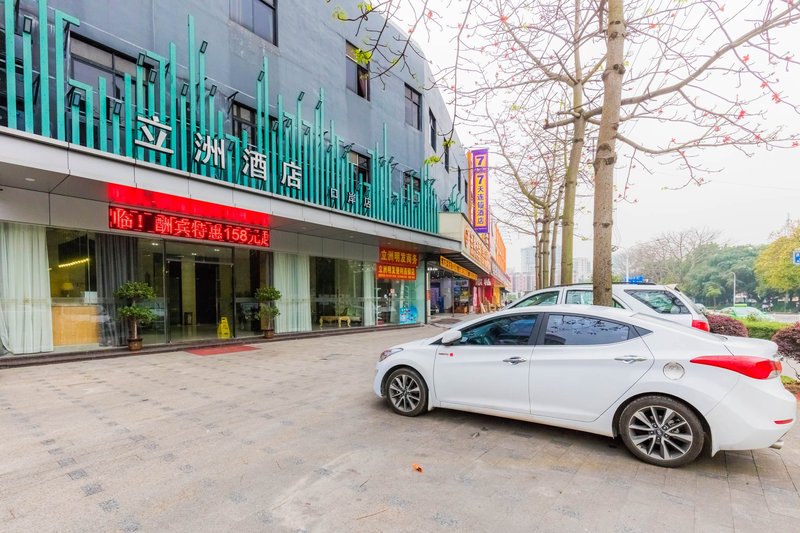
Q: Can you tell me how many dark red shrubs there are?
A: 2